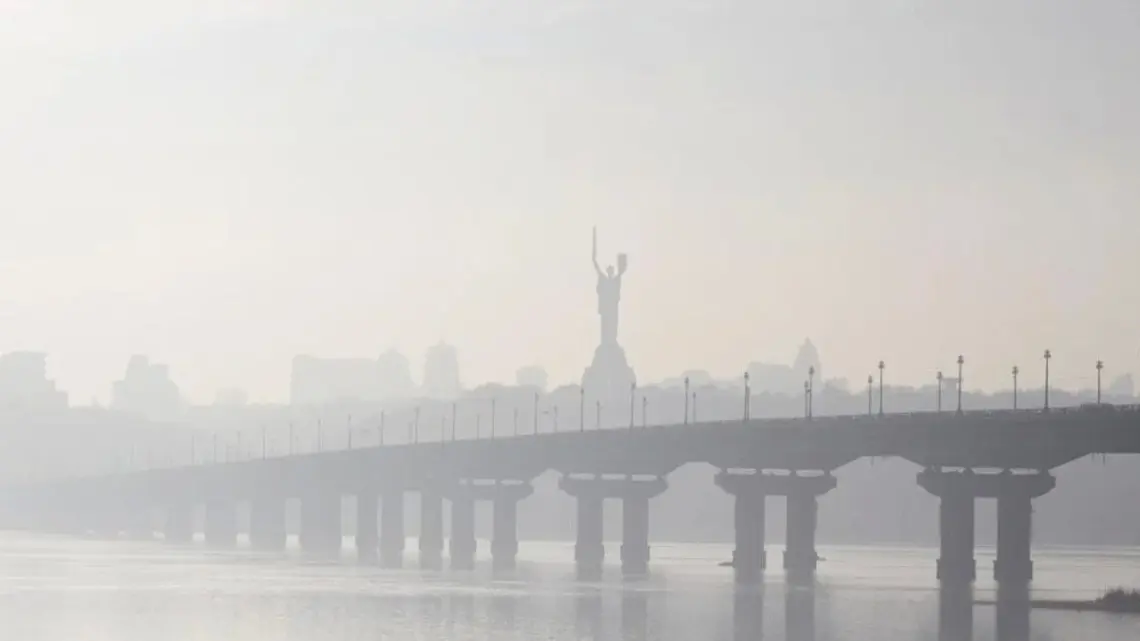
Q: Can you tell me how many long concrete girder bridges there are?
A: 1